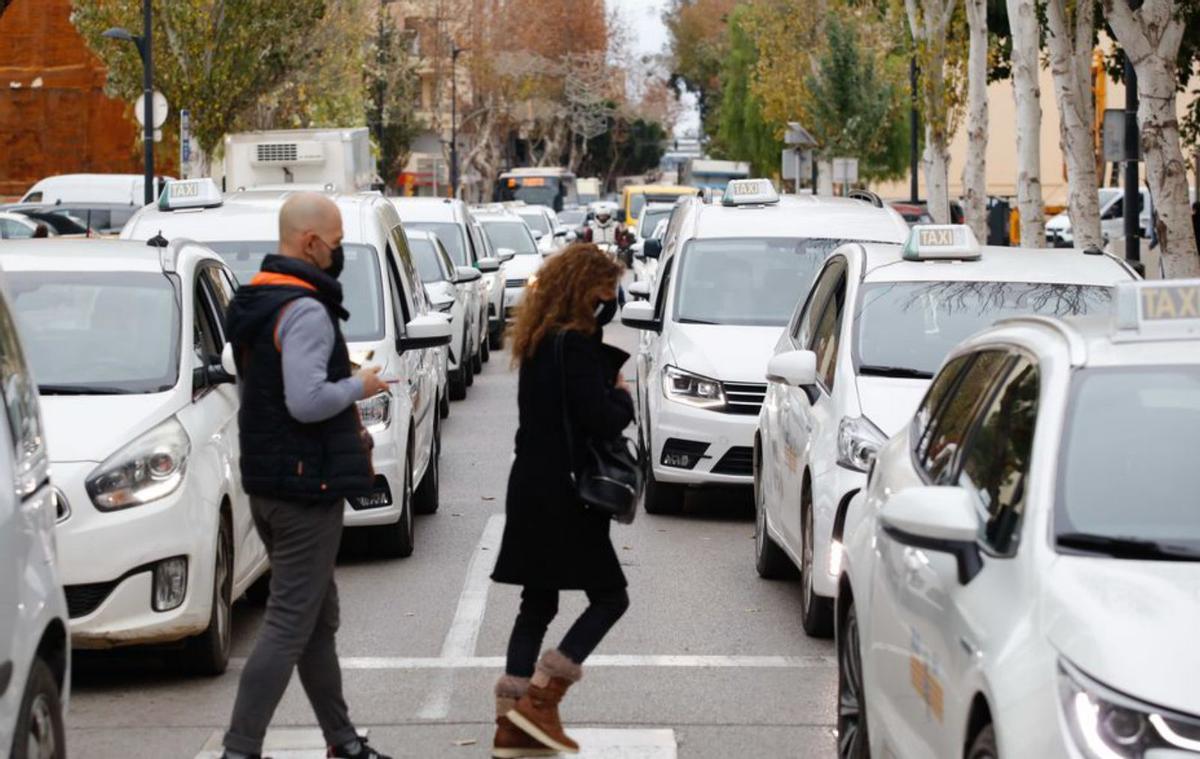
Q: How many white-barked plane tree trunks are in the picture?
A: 5